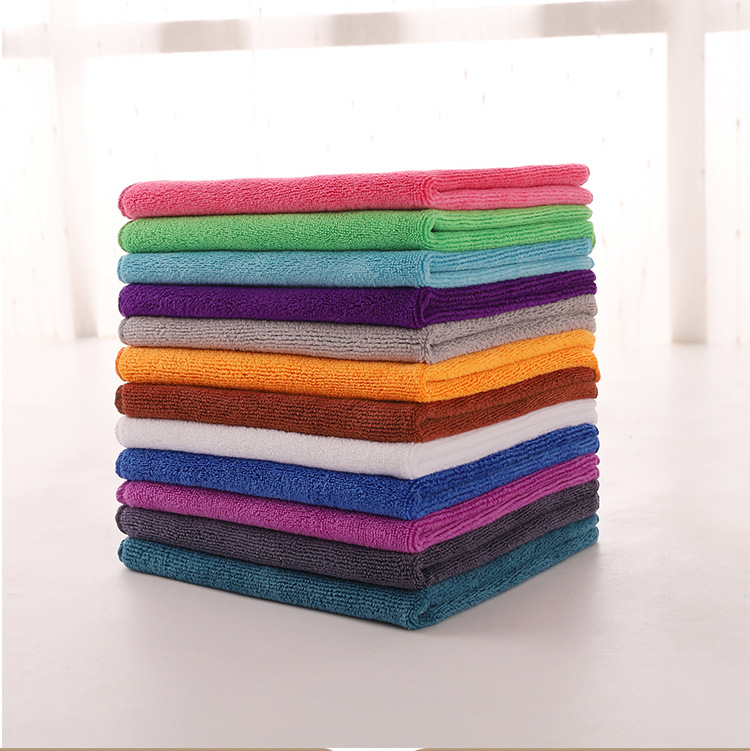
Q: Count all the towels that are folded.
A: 12